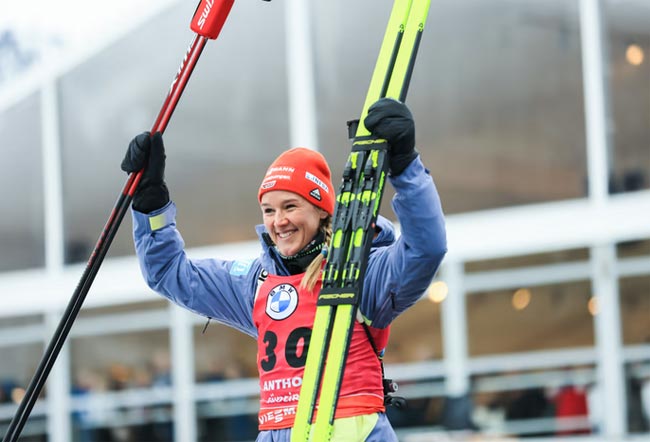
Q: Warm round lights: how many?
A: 4